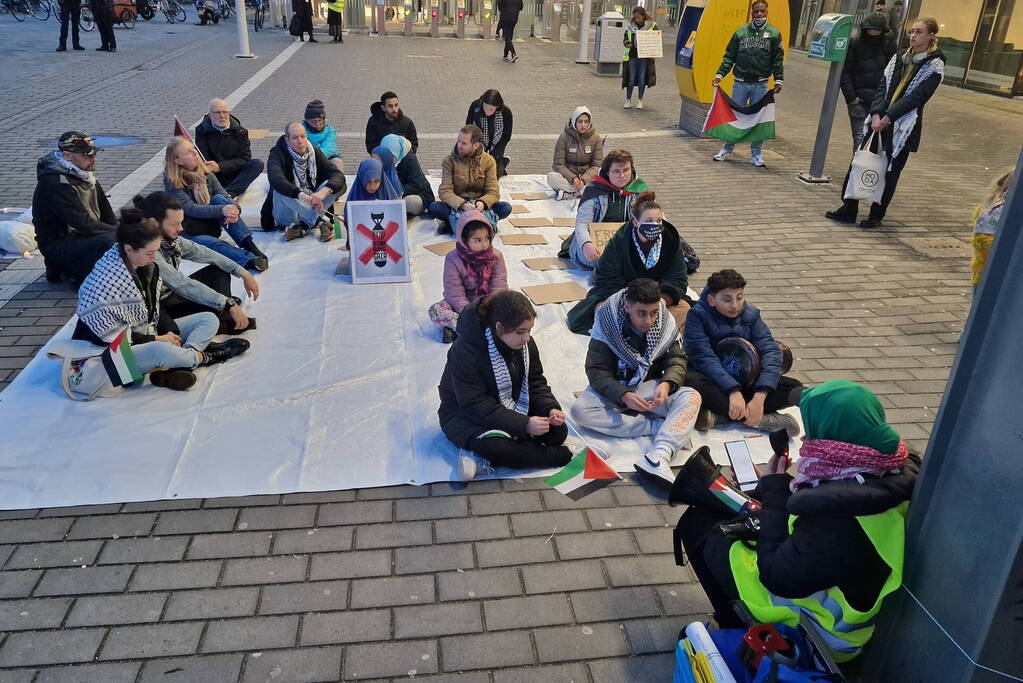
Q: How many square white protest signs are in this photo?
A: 2